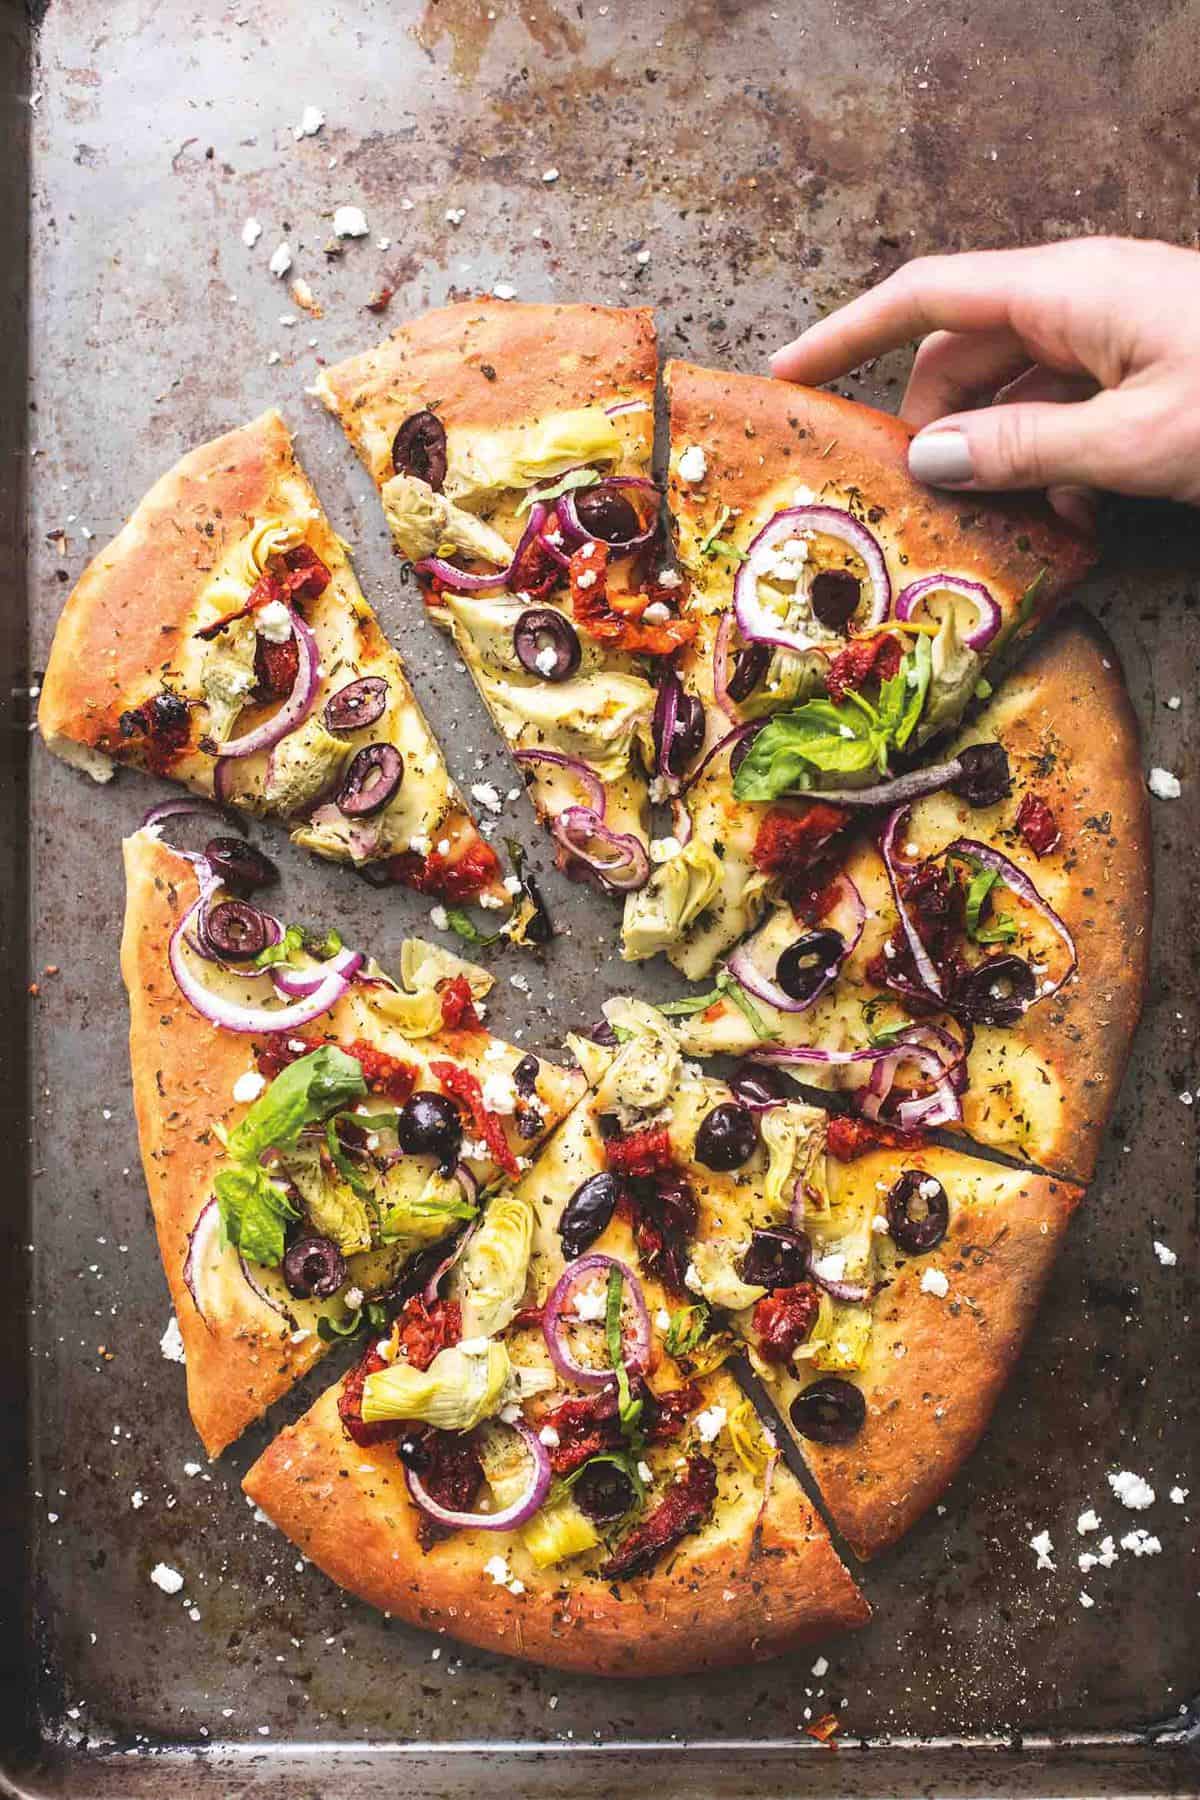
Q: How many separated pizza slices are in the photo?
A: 7